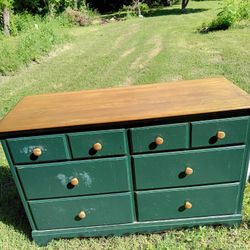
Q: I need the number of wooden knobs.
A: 8